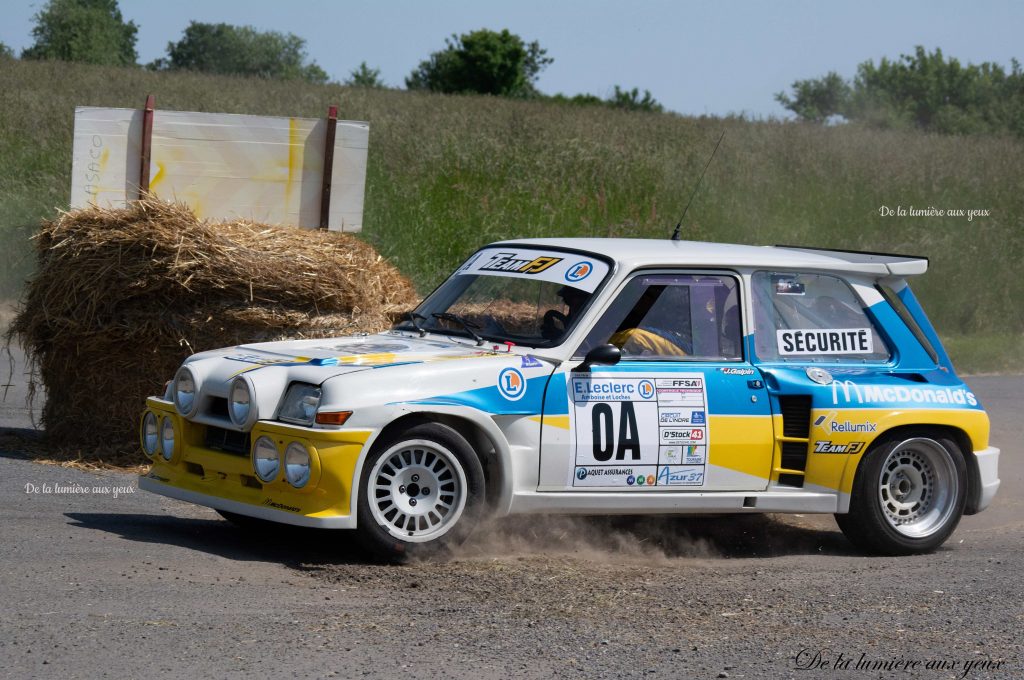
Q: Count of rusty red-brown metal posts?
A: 2